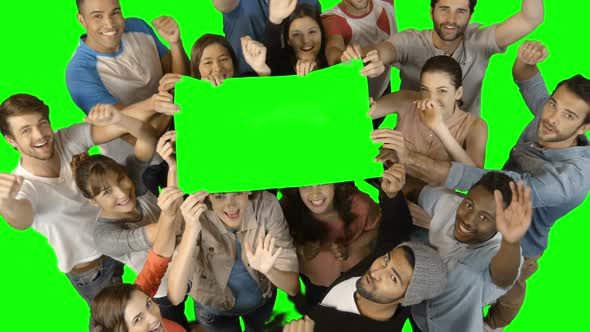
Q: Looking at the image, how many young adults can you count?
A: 15